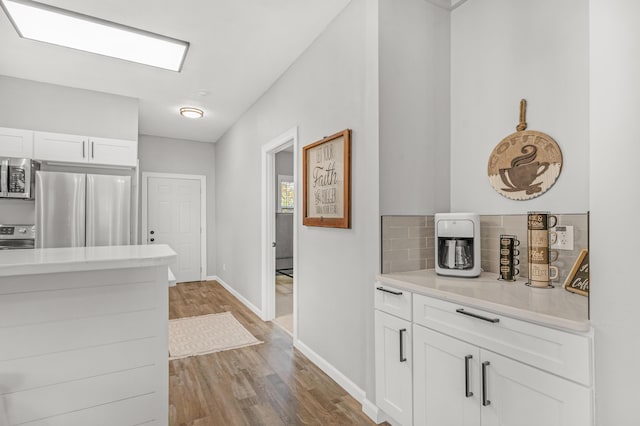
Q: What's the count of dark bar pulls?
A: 7